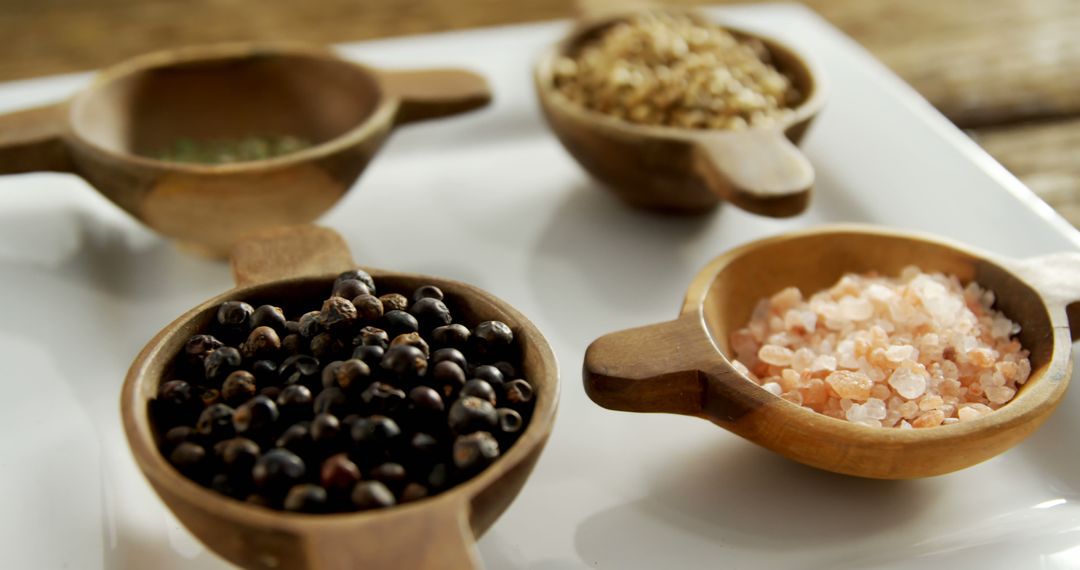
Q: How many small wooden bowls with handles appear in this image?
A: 4